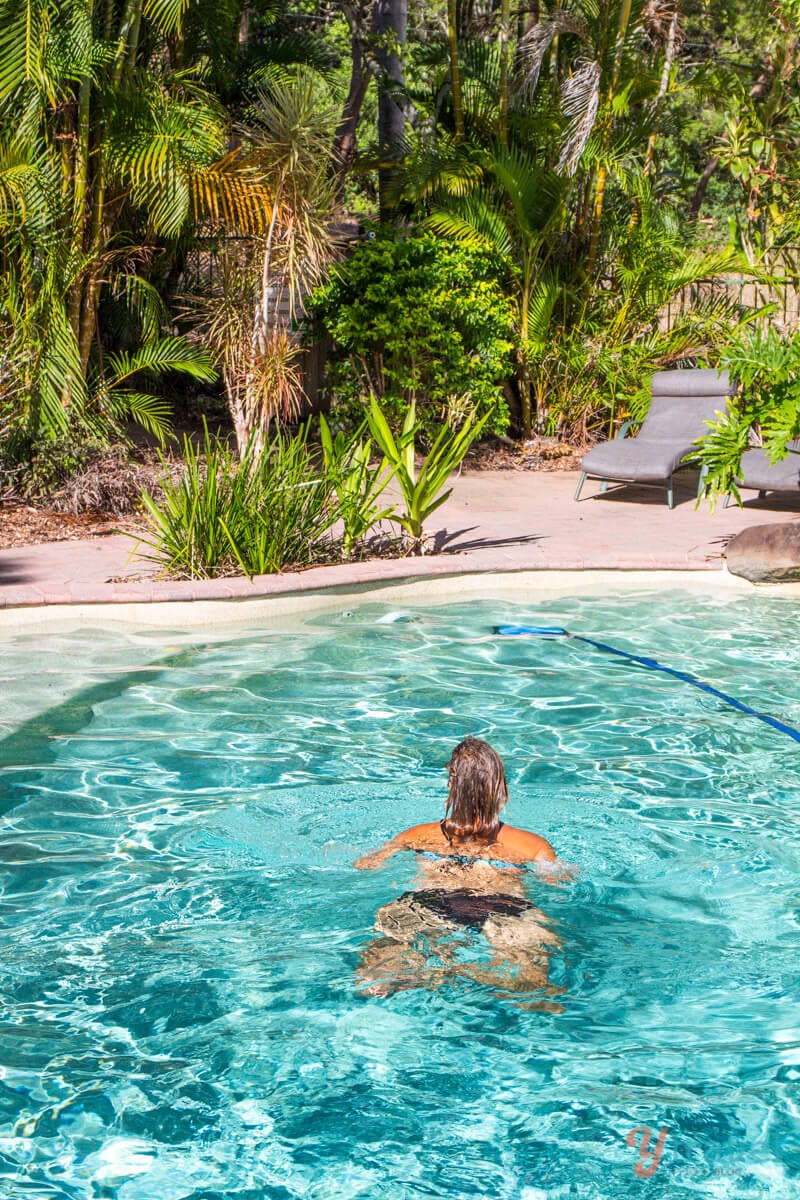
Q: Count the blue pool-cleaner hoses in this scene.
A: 1